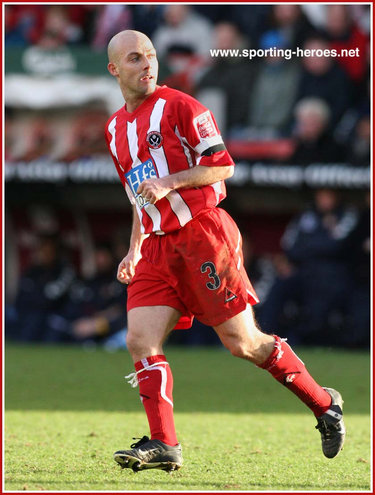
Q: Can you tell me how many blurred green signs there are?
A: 1